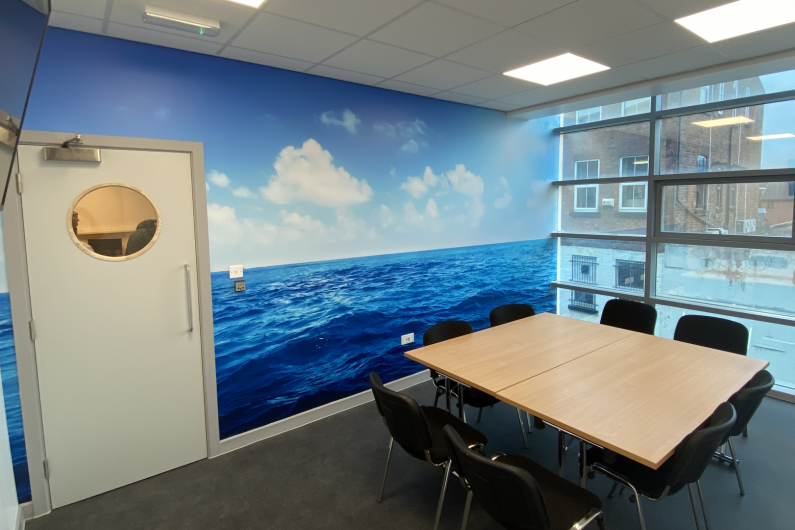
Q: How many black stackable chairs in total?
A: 8